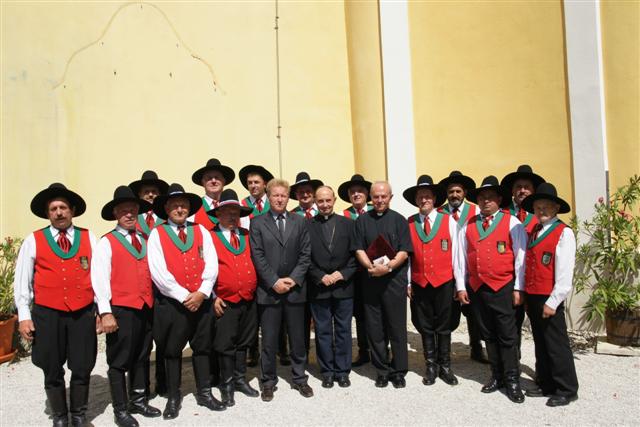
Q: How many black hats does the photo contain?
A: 14